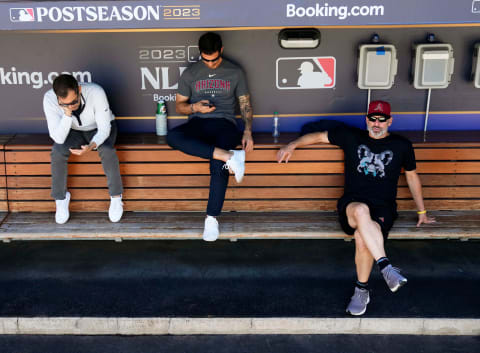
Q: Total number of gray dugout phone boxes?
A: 3